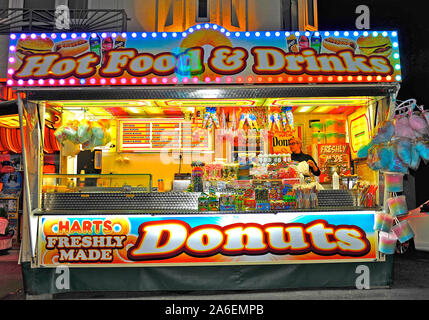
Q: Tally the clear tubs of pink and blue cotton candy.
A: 5